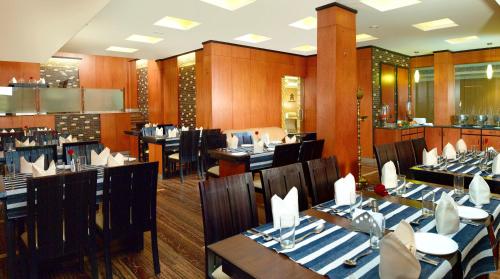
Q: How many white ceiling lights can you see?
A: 11